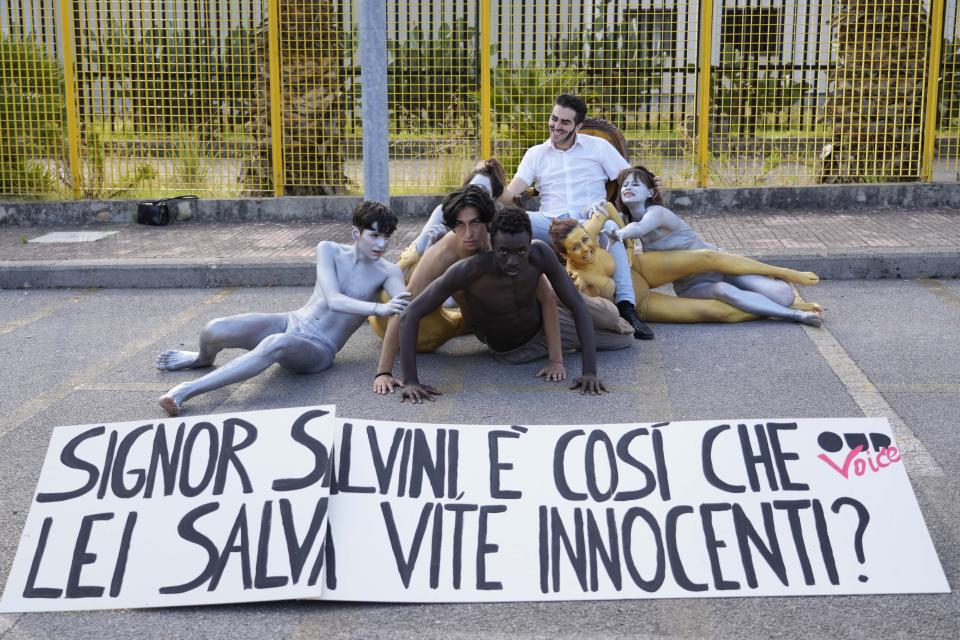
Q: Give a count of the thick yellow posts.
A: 5